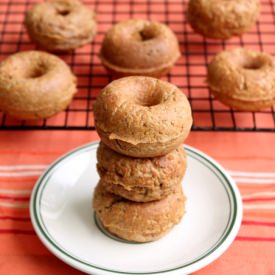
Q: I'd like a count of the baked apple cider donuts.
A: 8